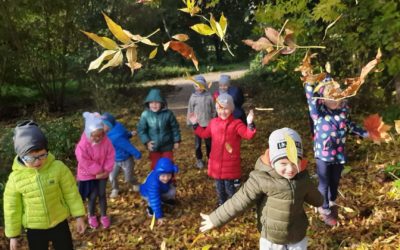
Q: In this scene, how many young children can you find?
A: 10